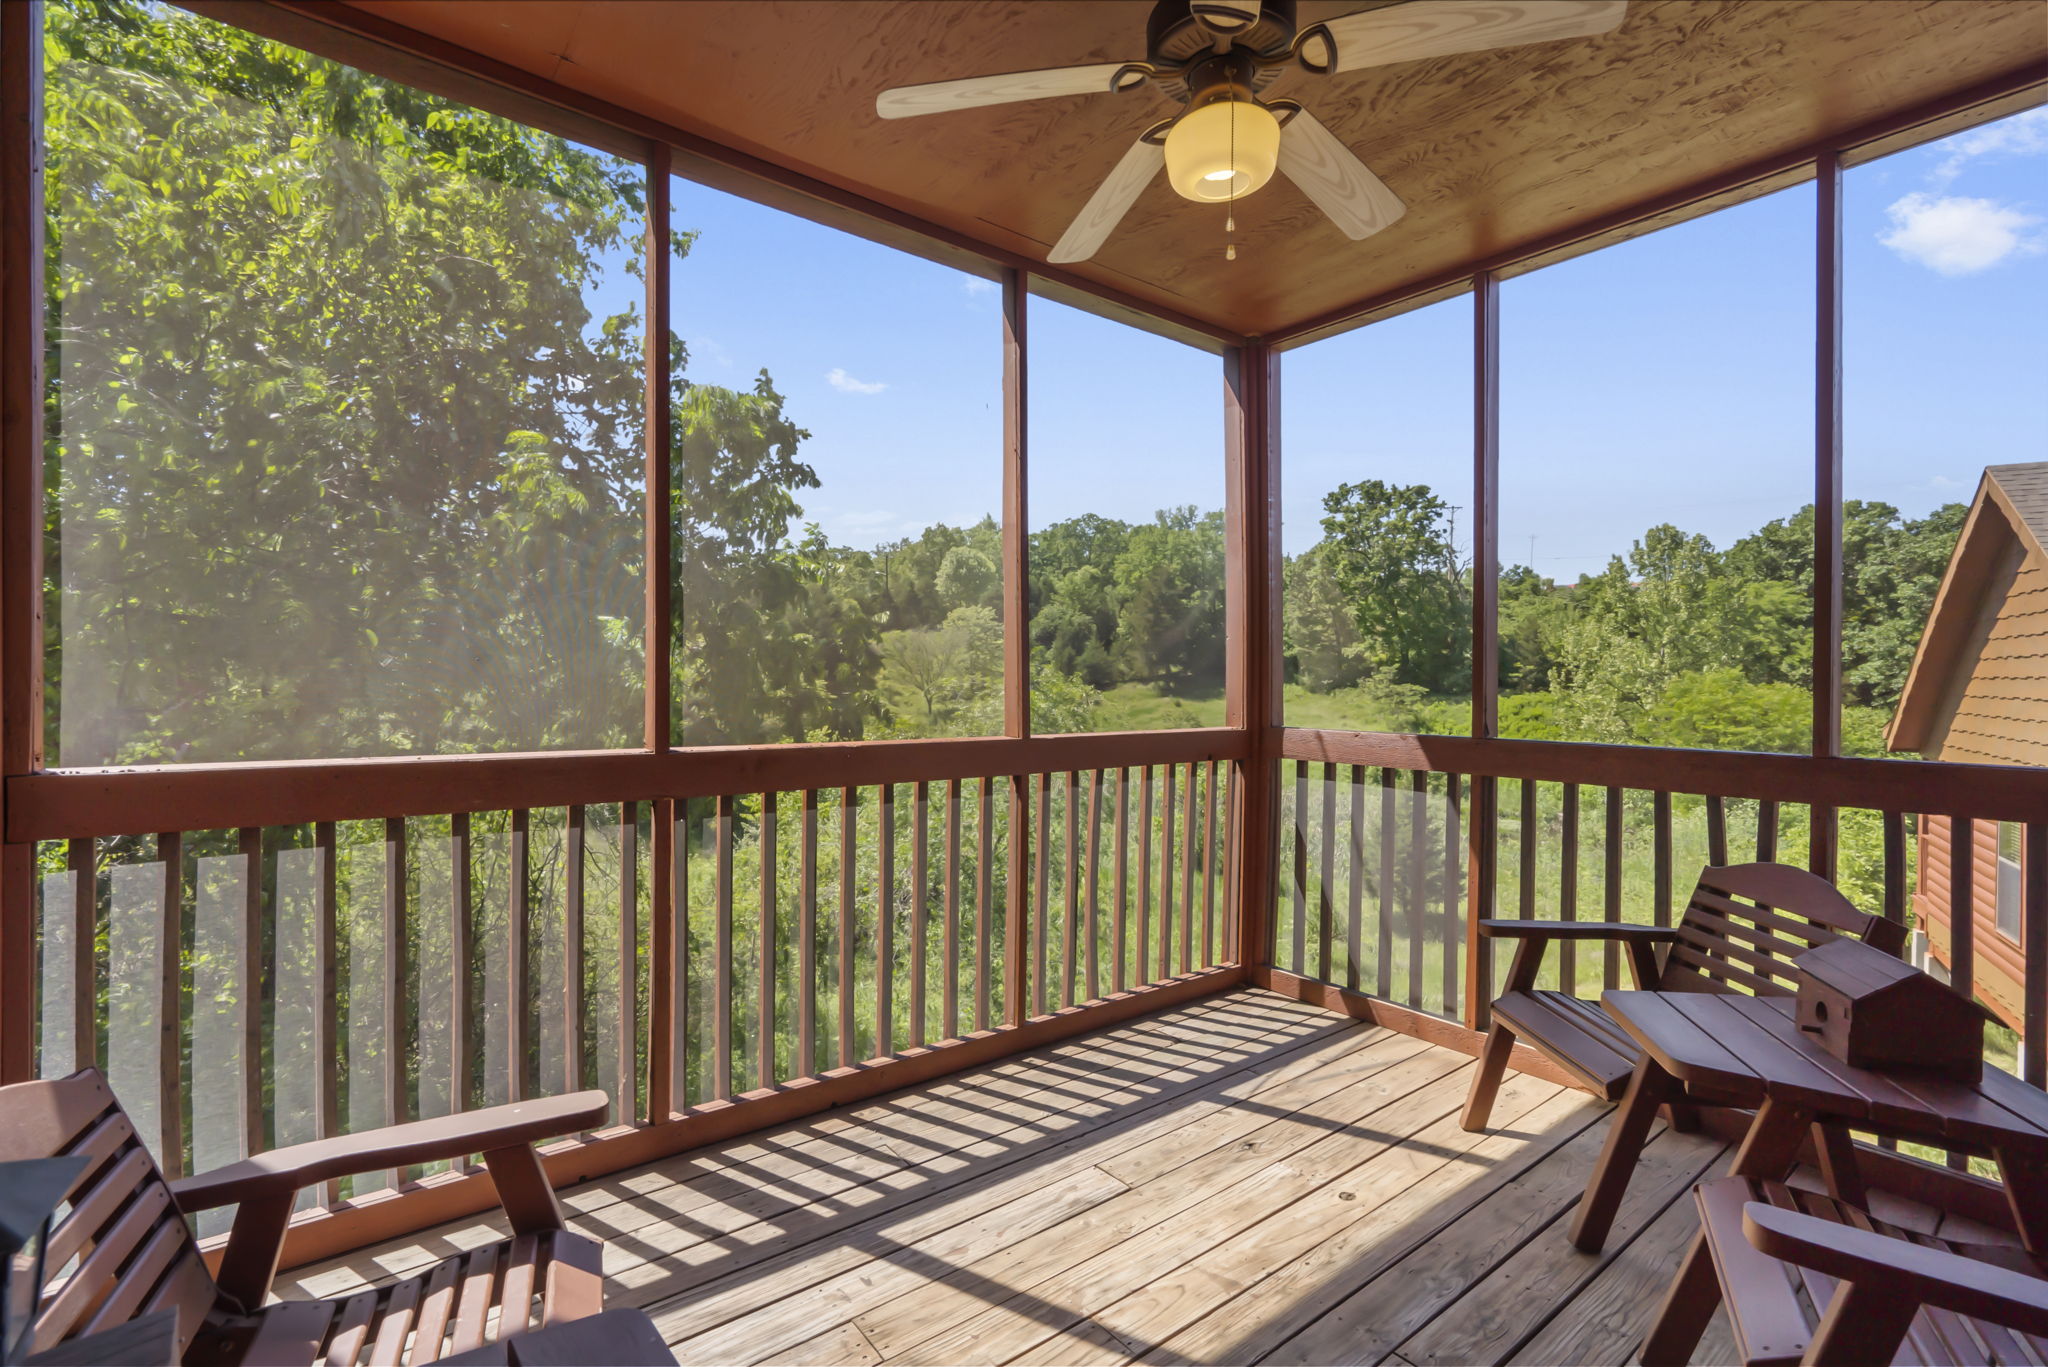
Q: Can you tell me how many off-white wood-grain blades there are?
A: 5